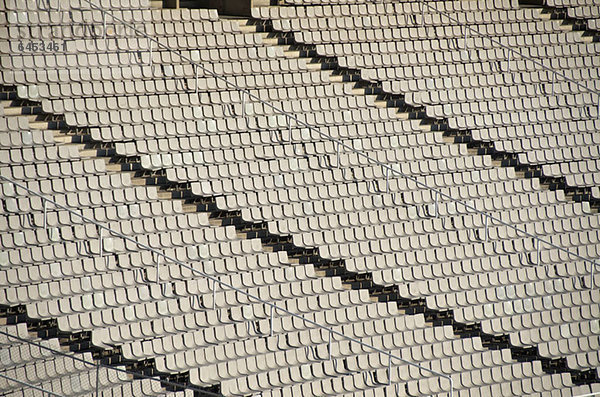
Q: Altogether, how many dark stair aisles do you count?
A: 4